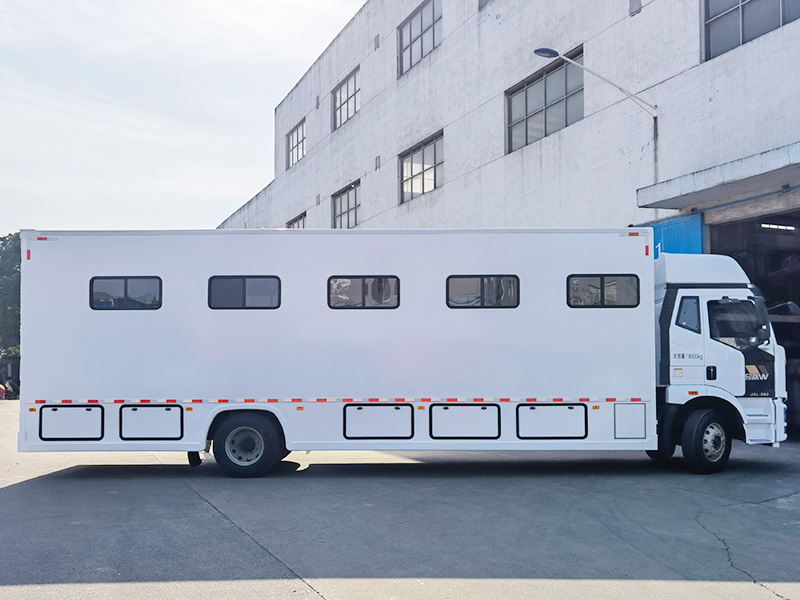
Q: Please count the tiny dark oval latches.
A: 10